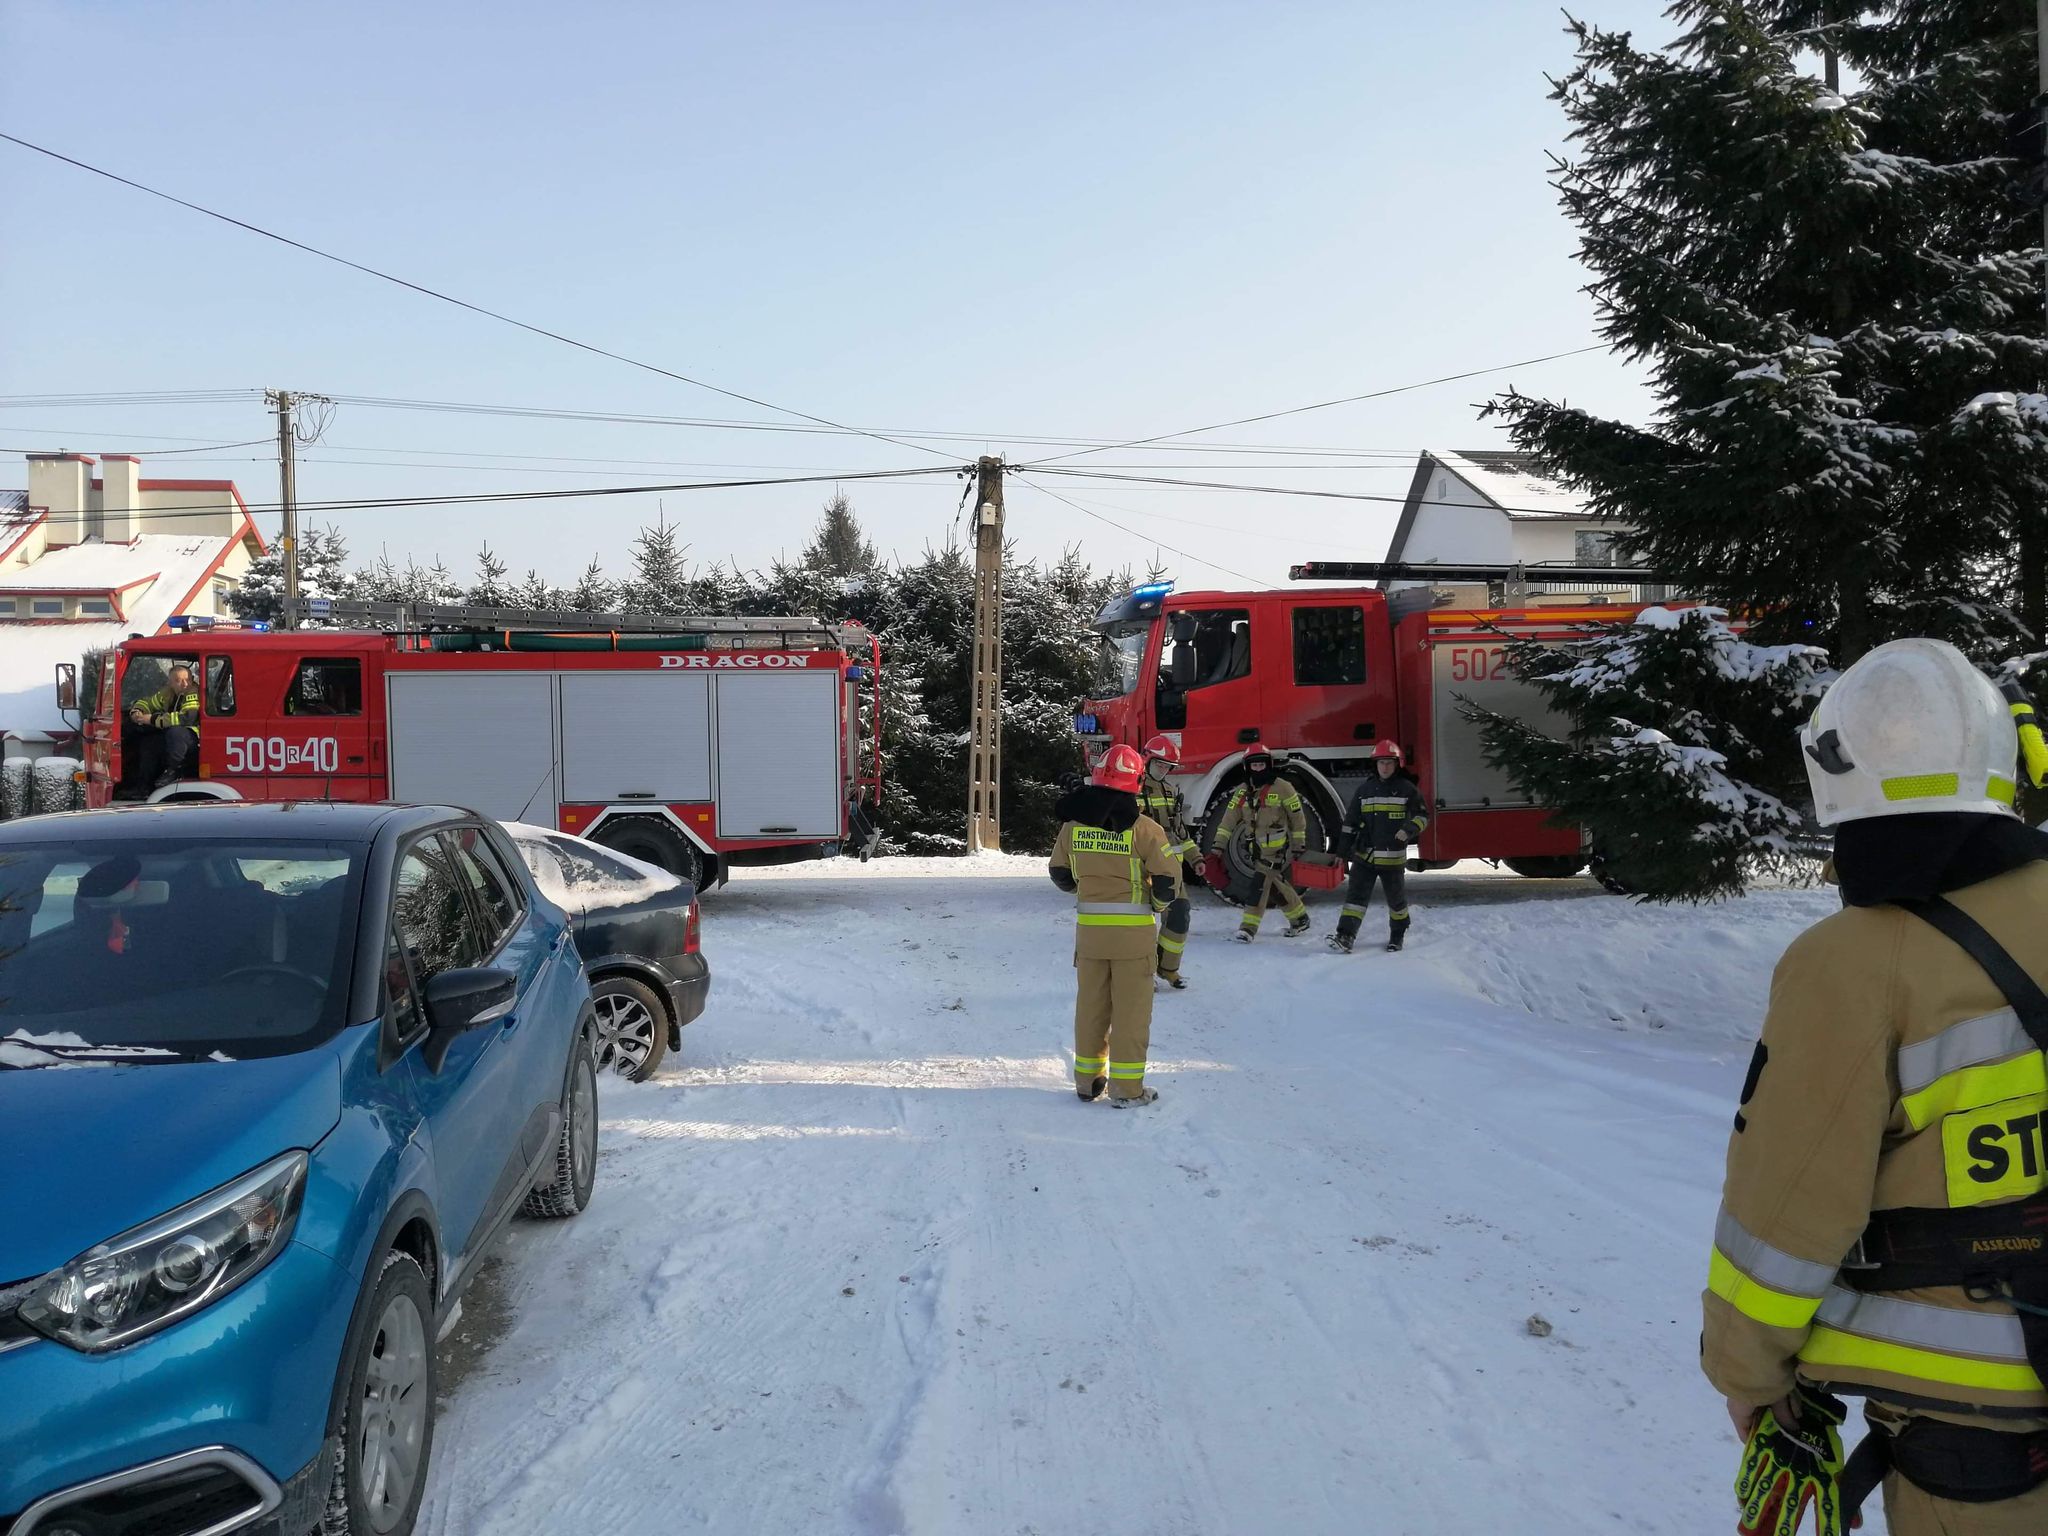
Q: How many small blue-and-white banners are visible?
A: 2